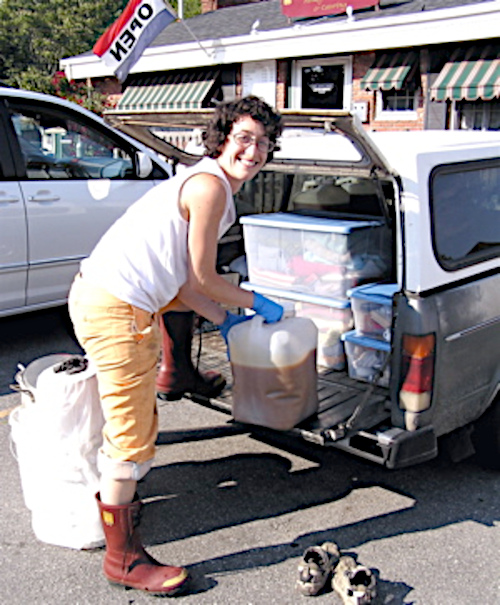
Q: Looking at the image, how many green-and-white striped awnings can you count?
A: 3